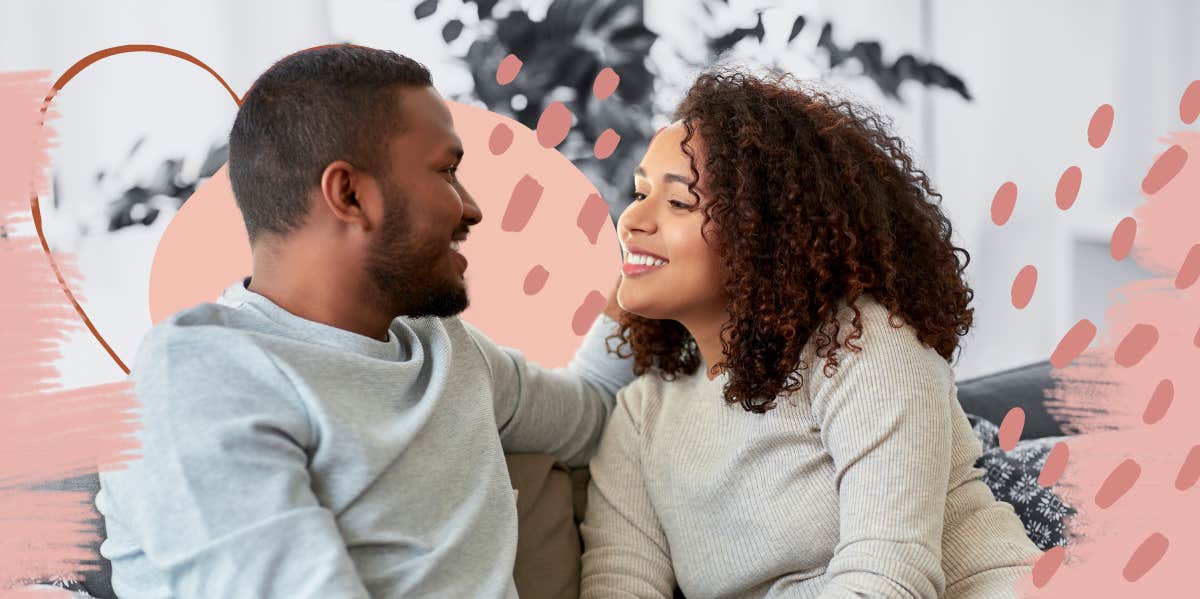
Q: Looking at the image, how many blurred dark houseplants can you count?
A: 2